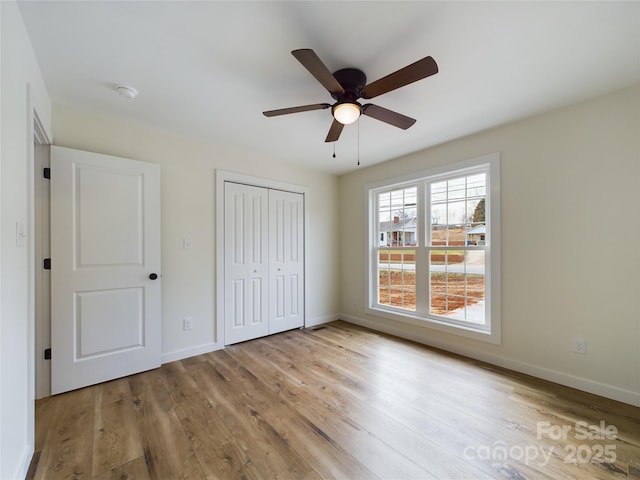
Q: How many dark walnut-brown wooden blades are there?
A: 5